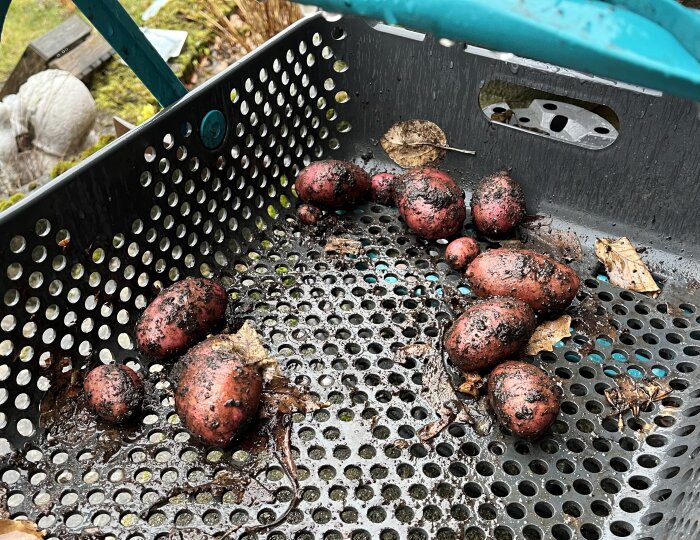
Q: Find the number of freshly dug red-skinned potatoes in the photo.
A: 12